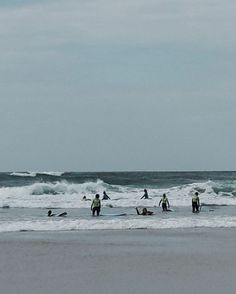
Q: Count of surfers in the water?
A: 8